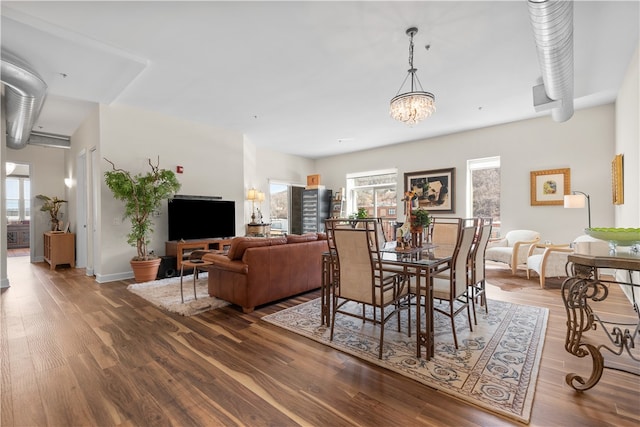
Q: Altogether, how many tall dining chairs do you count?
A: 6